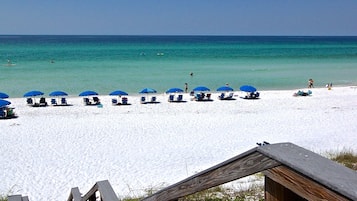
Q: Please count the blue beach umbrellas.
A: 11